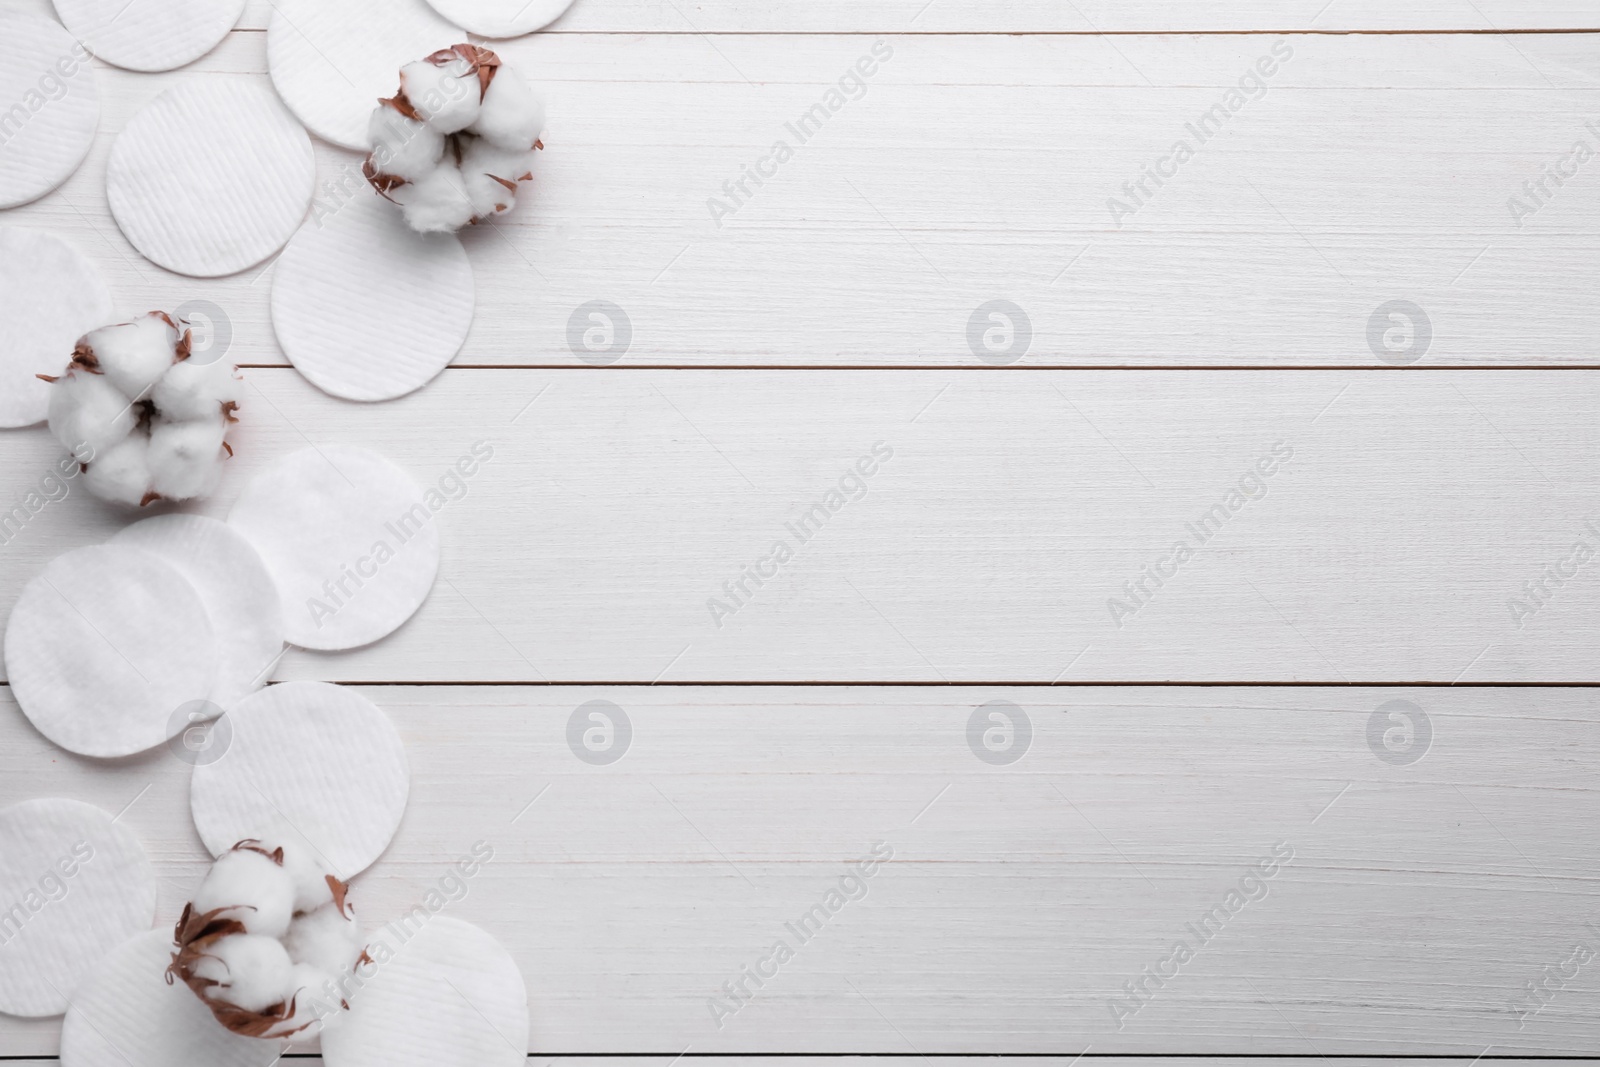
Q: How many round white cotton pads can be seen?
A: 14